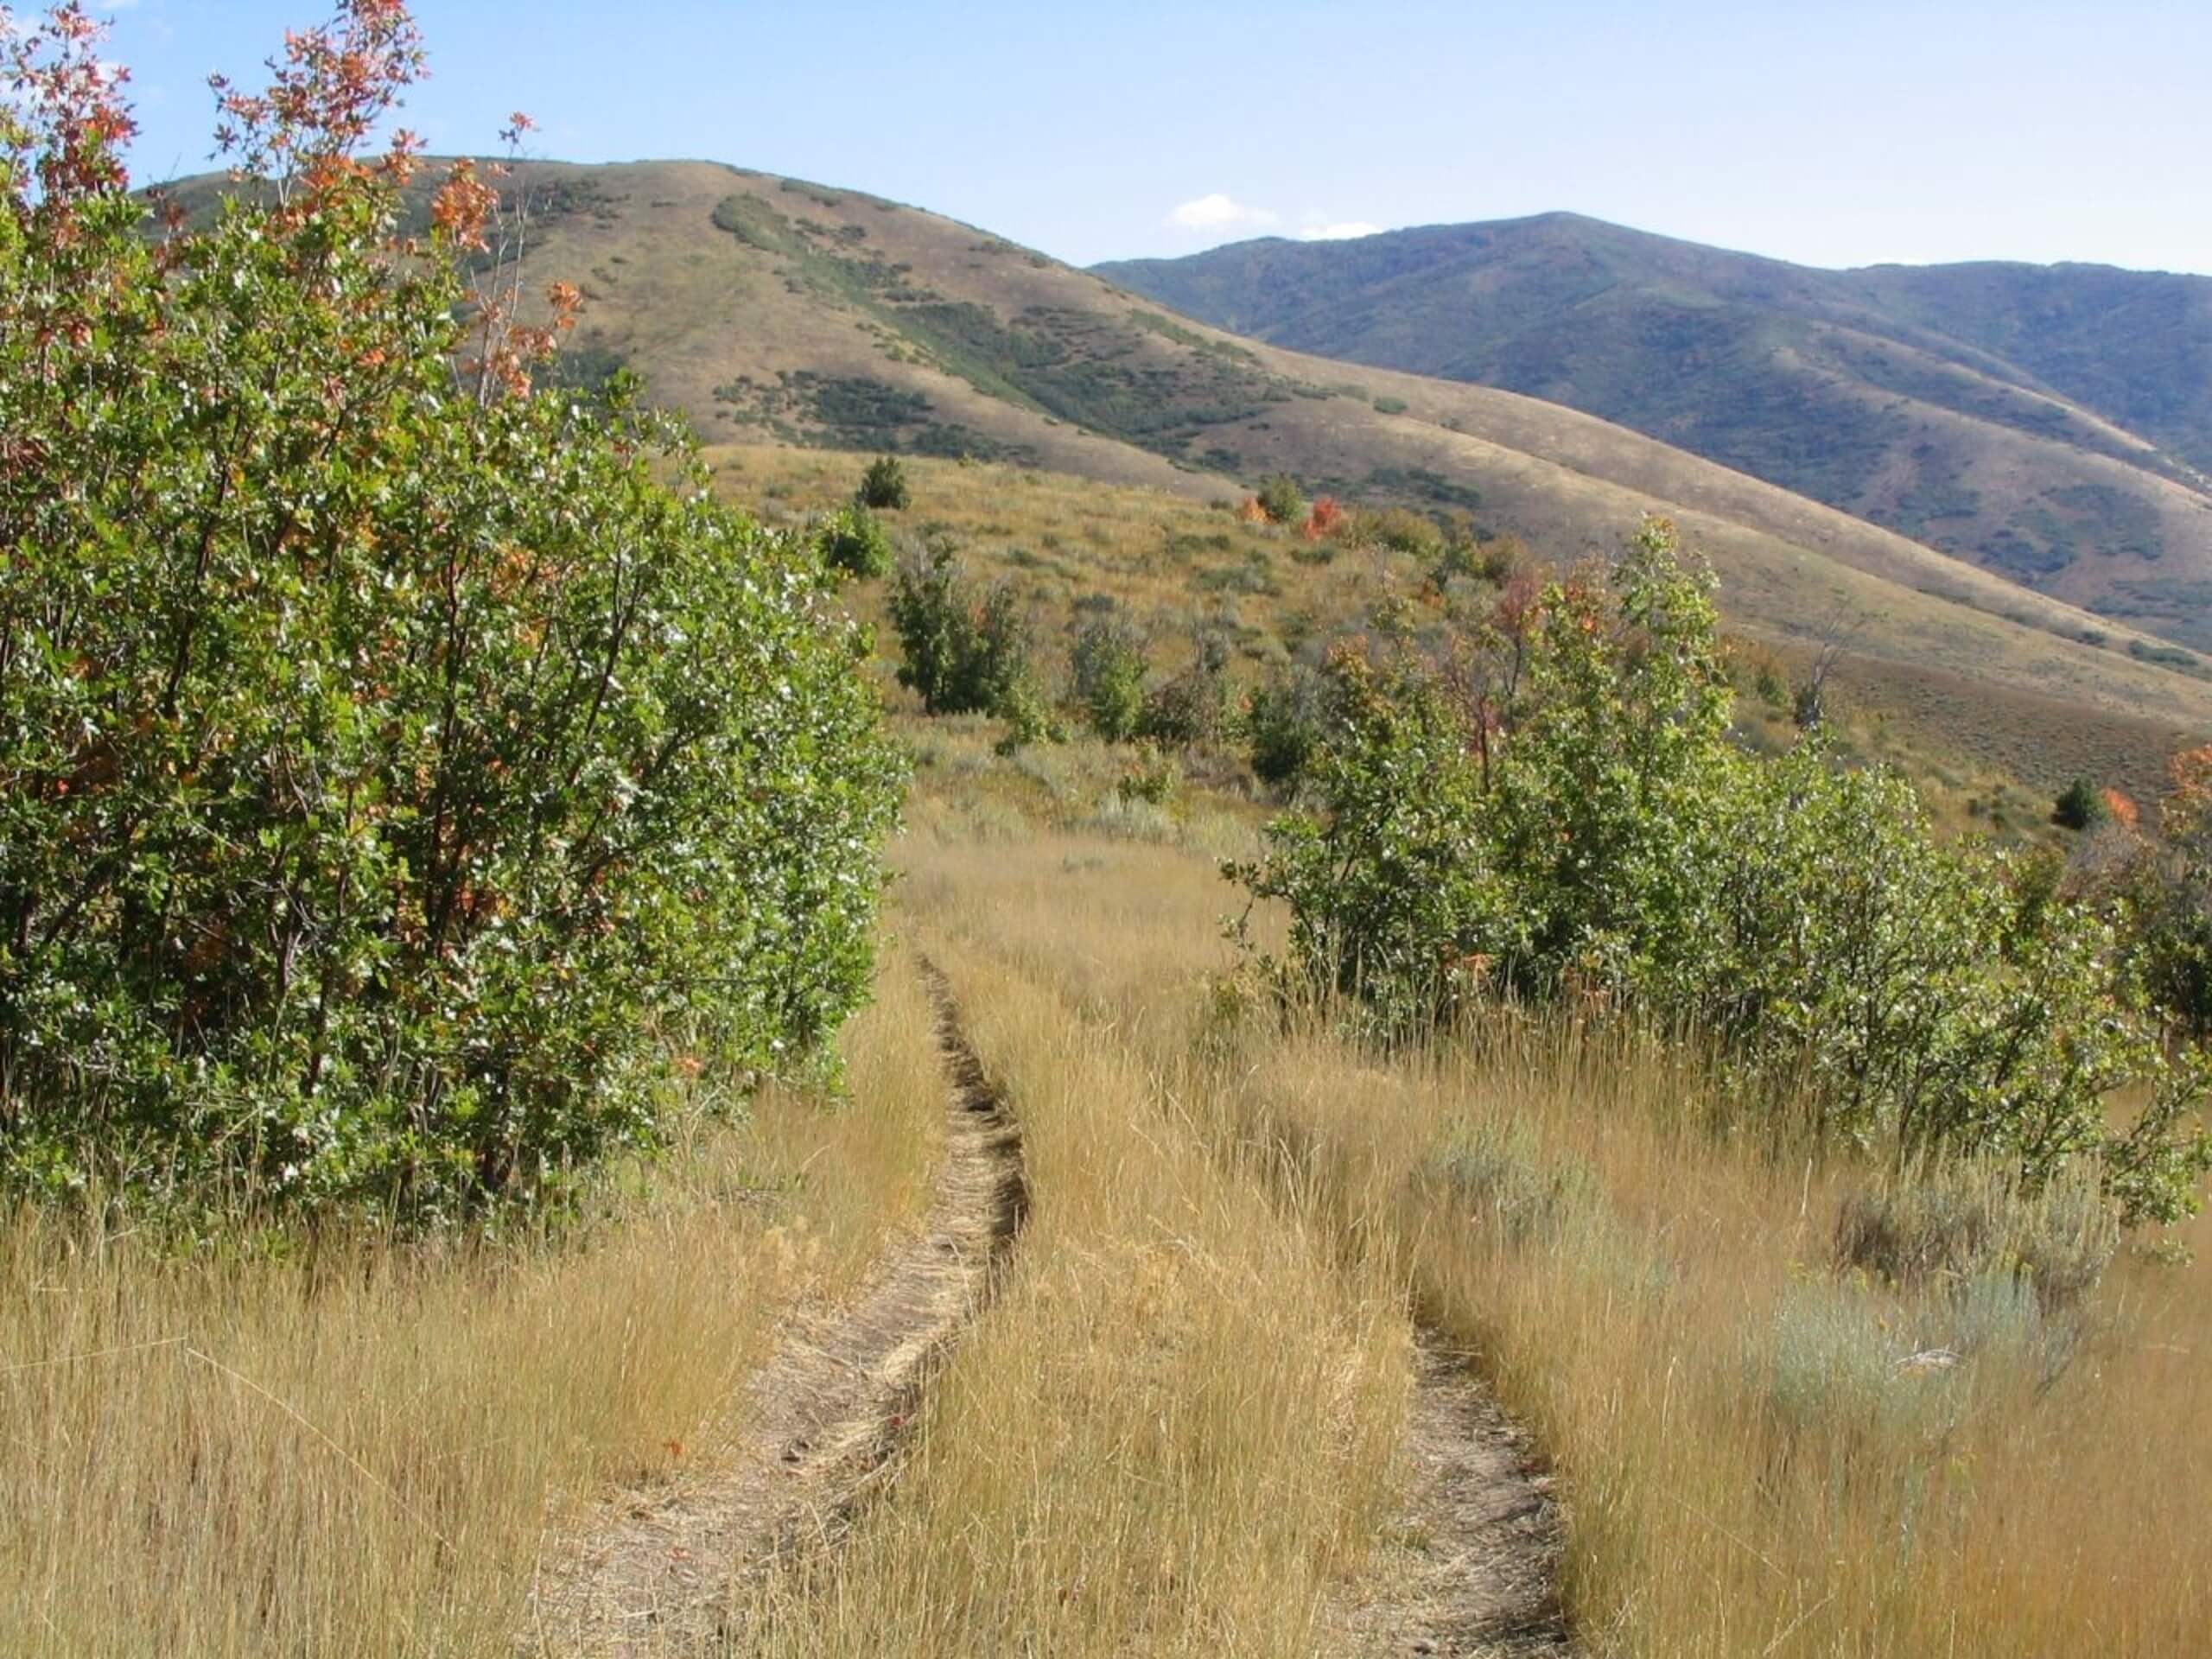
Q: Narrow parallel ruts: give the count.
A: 2